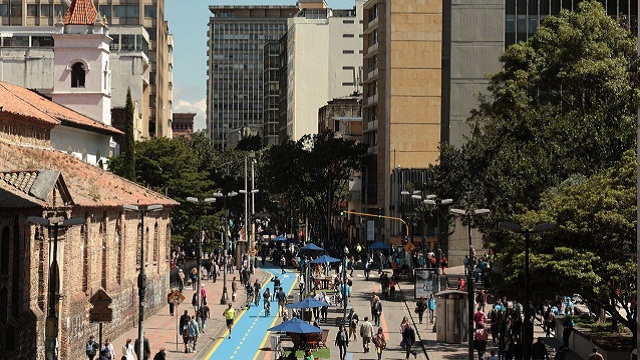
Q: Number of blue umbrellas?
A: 6